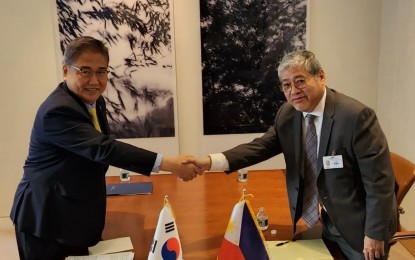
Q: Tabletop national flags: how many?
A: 2